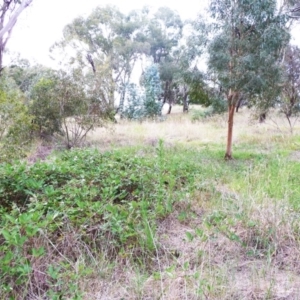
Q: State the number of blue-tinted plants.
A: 2